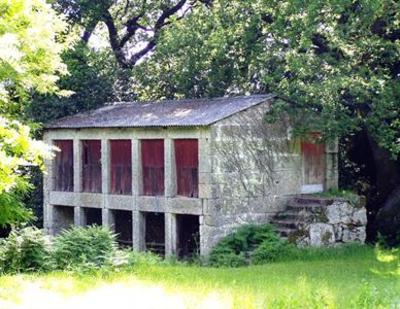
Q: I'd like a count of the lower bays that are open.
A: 5